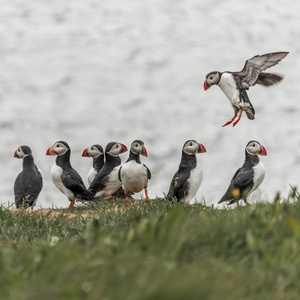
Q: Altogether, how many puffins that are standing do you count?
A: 7